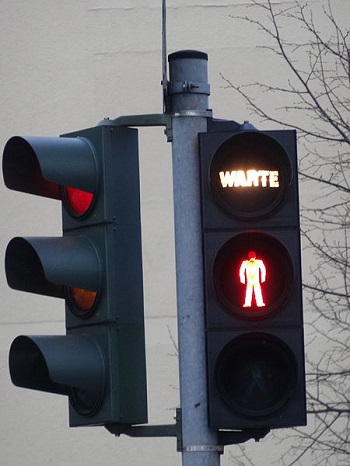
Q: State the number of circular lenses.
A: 6